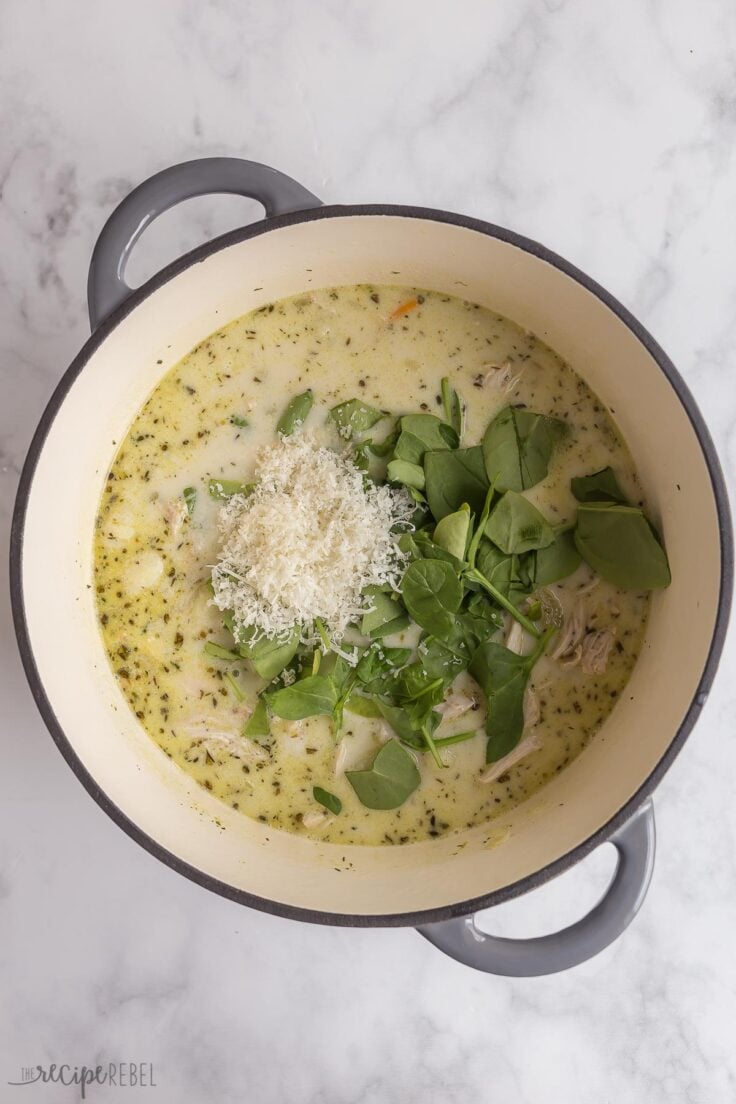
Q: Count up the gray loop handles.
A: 2